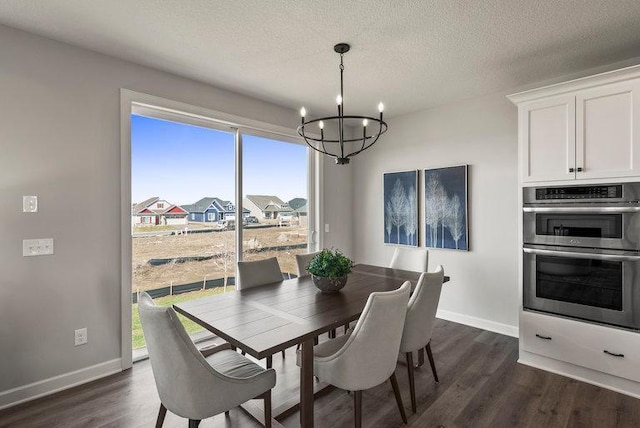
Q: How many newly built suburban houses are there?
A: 4